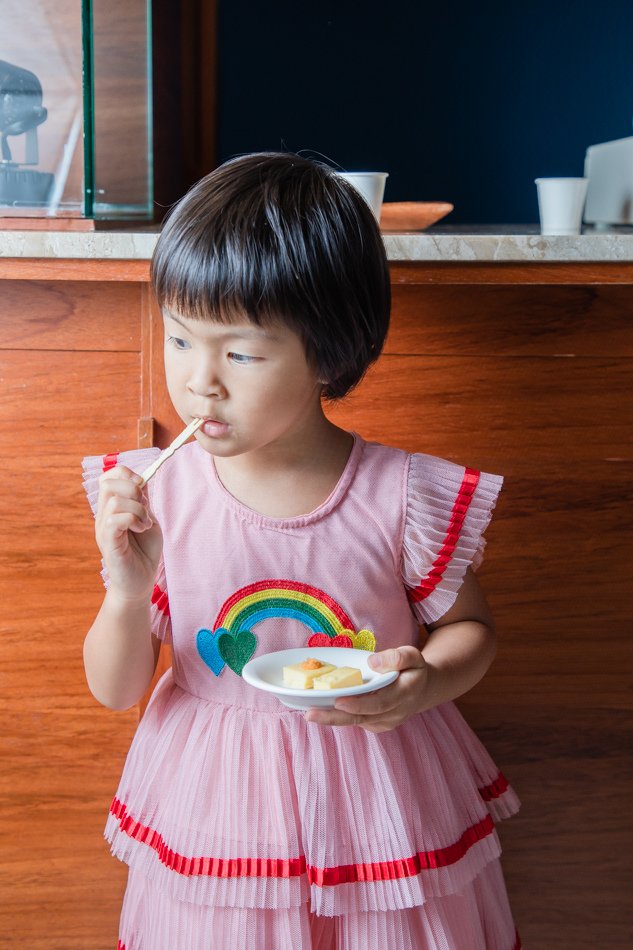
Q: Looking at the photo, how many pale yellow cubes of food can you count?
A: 2